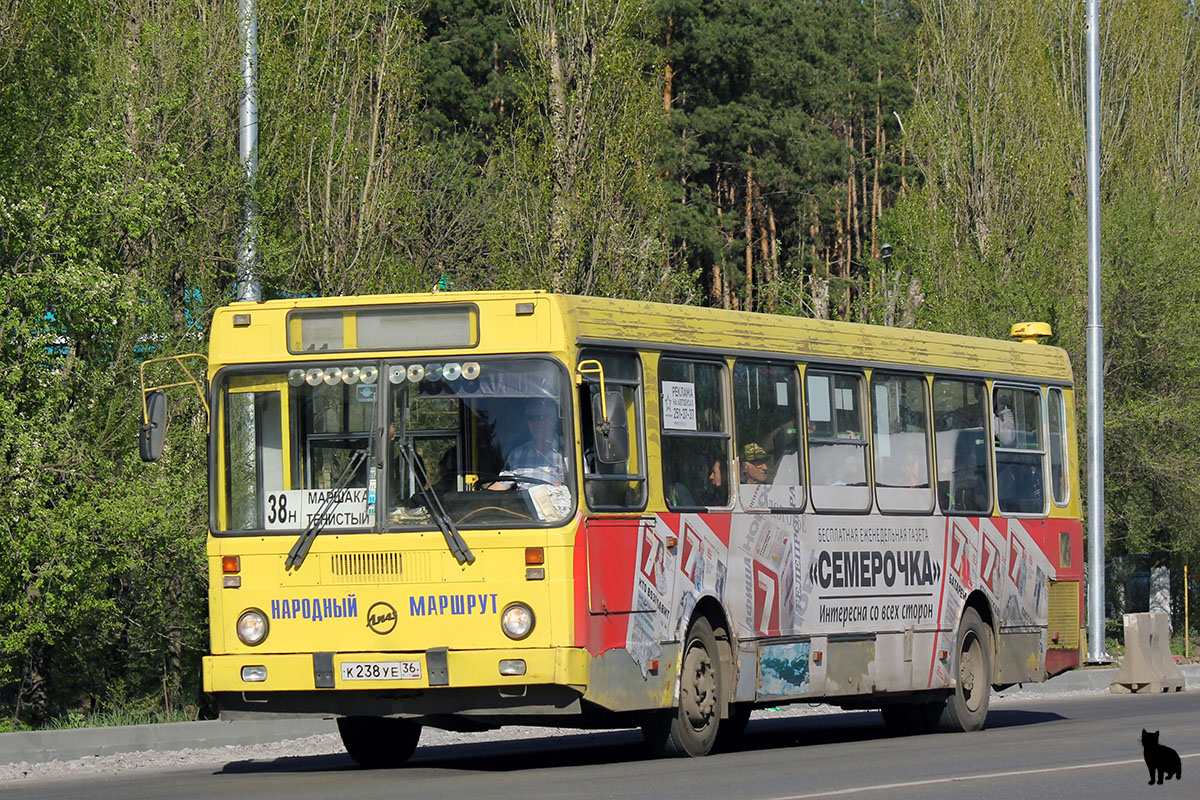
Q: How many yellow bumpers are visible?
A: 1